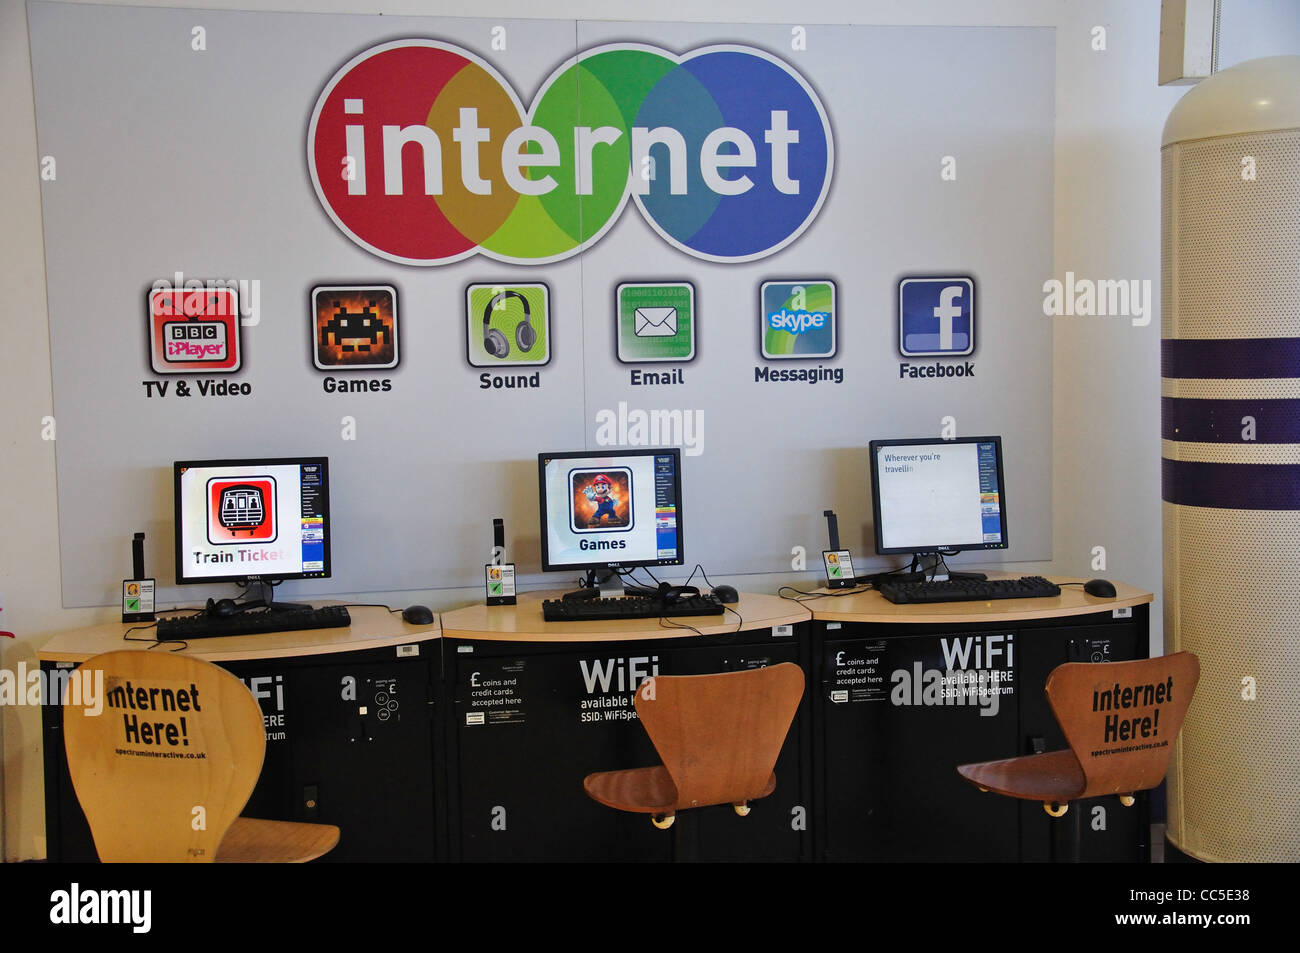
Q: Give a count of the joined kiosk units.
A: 3